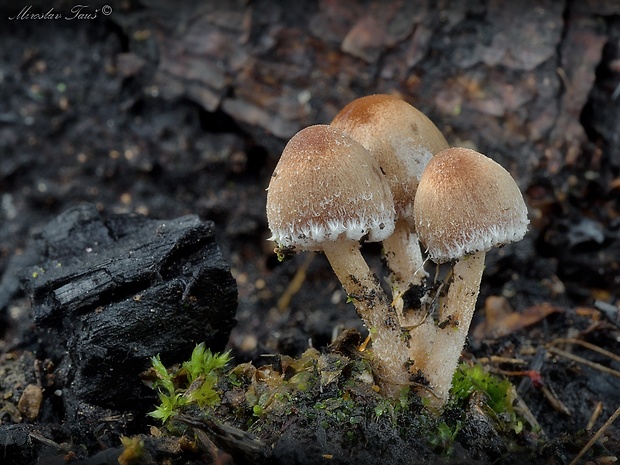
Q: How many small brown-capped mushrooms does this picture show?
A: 3